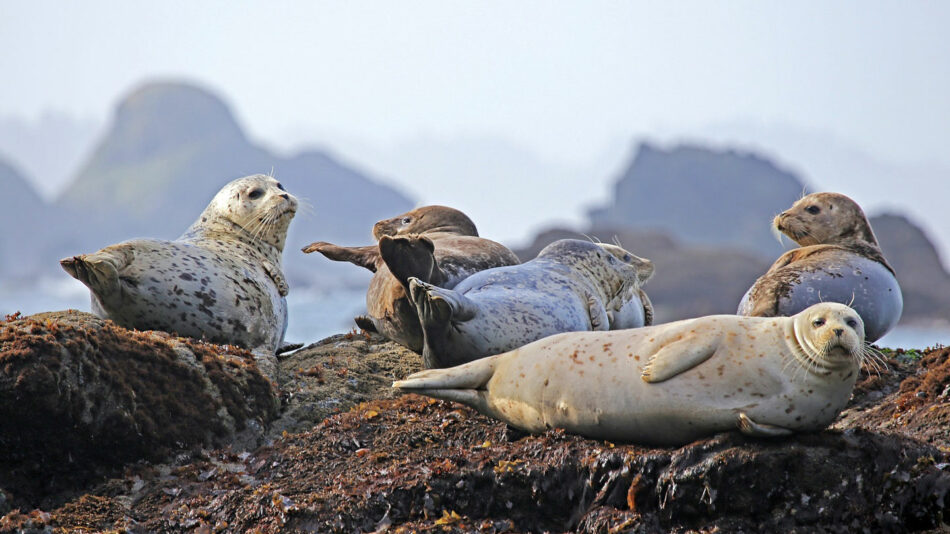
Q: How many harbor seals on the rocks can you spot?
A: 6